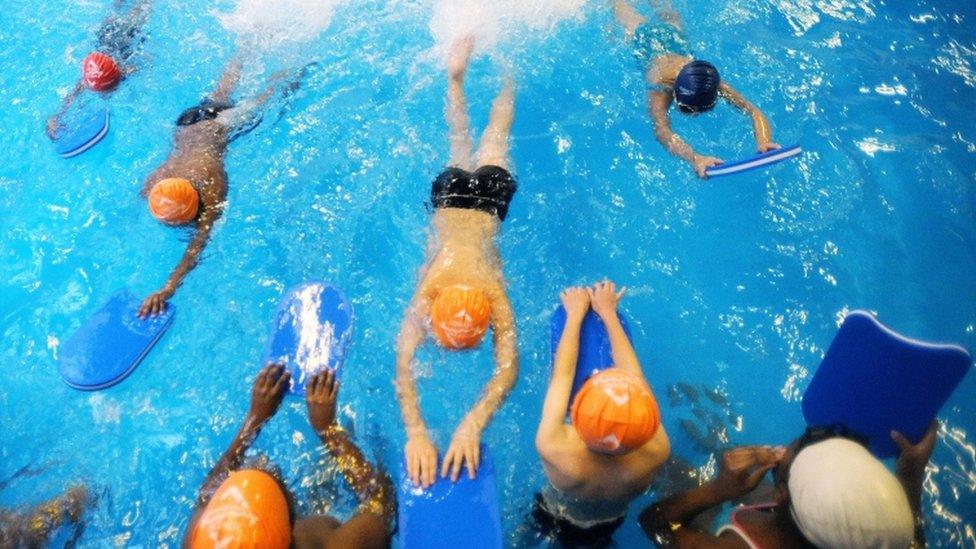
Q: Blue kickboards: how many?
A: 7